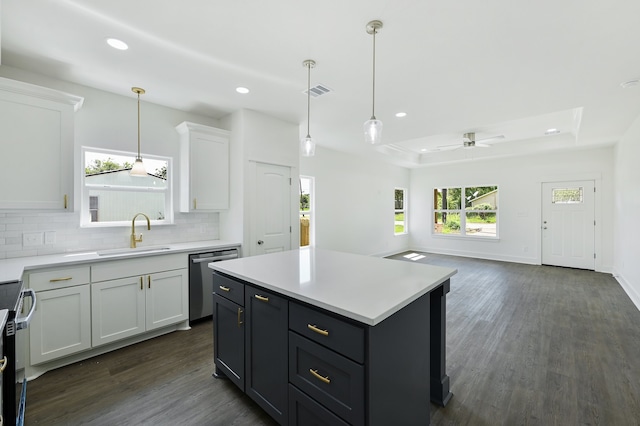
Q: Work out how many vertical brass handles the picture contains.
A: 5